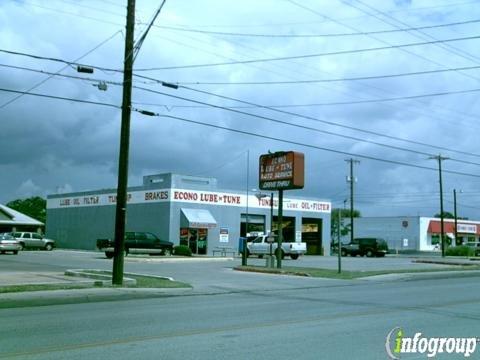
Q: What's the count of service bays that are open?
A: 3